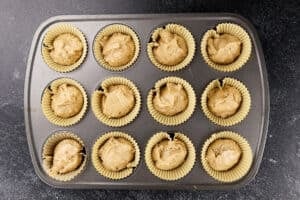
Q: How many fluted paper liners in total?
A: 12